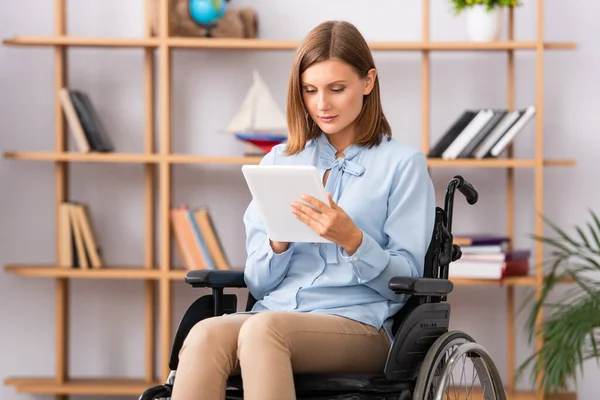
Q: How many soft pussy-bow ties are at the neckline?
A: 1